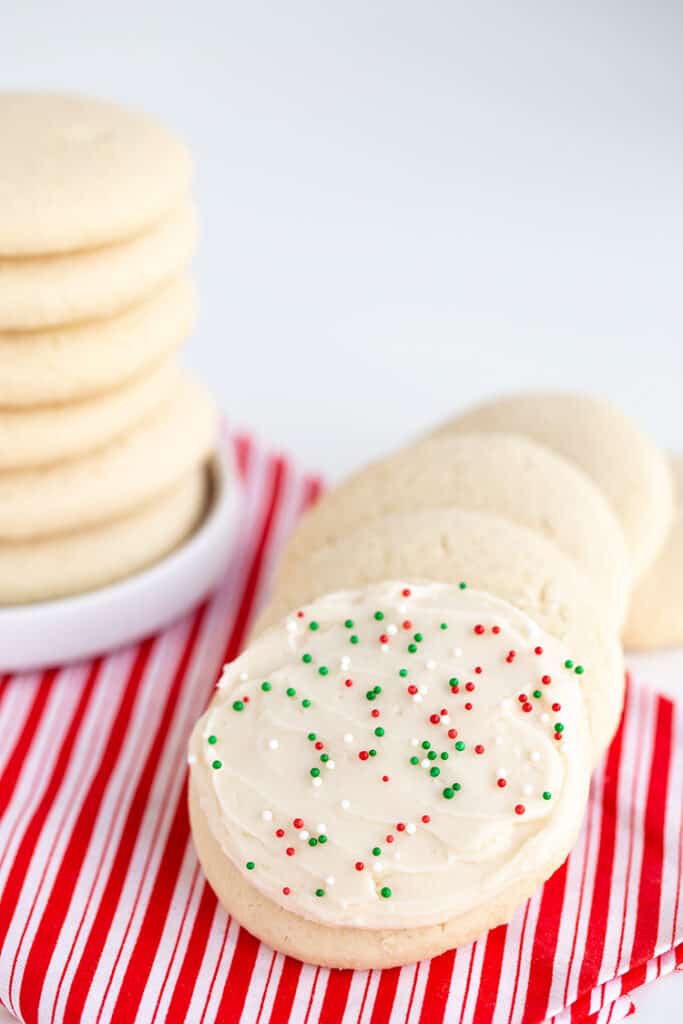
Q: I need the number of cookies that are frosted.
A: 1